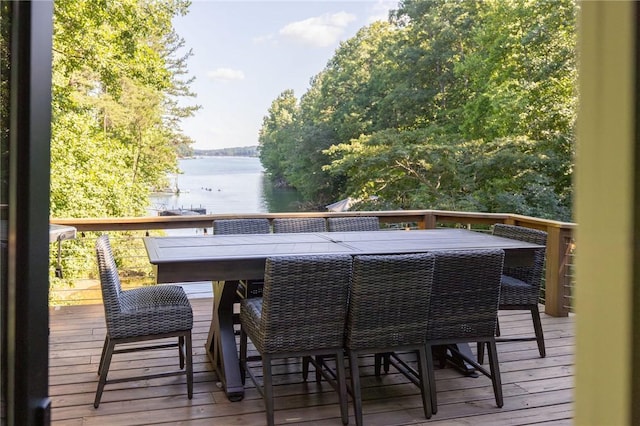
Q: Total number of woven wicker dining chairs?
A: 8